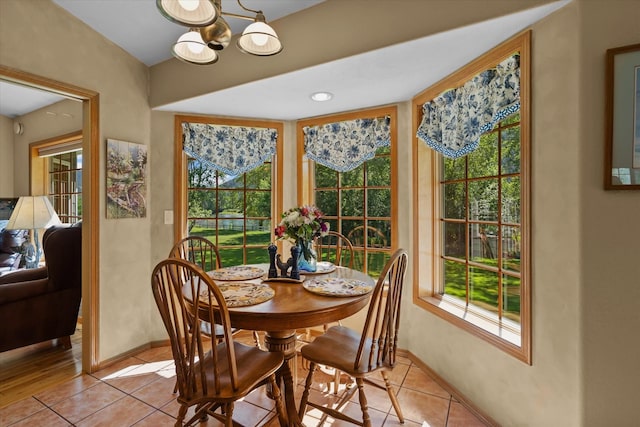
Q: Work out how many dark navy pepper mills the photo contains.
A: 2